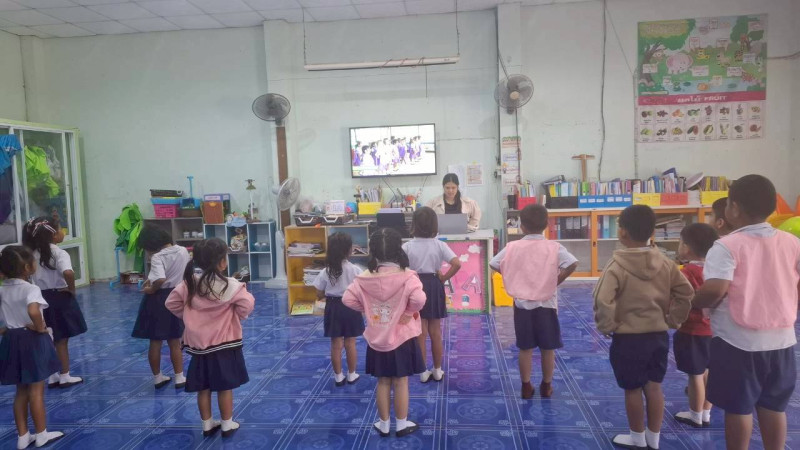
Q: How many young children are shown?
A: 12